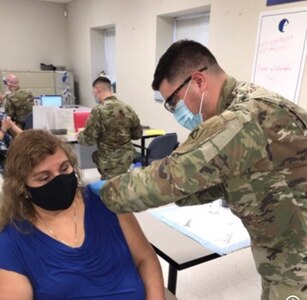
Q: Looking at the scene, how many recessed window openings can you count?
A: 2